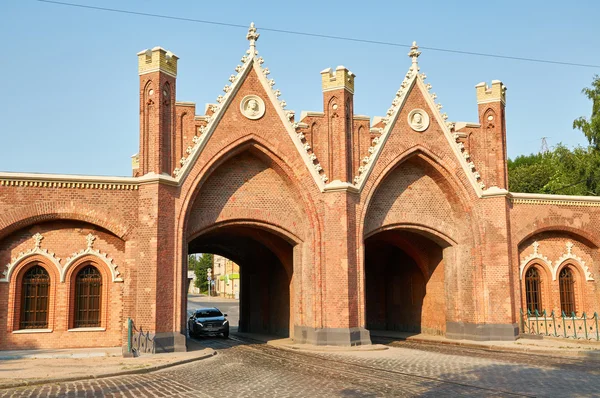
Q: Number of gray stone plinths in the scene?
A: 3